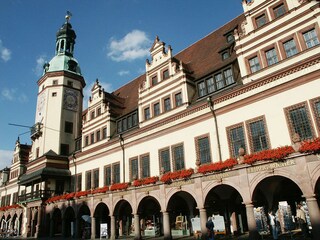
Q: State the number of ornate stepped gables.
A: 4